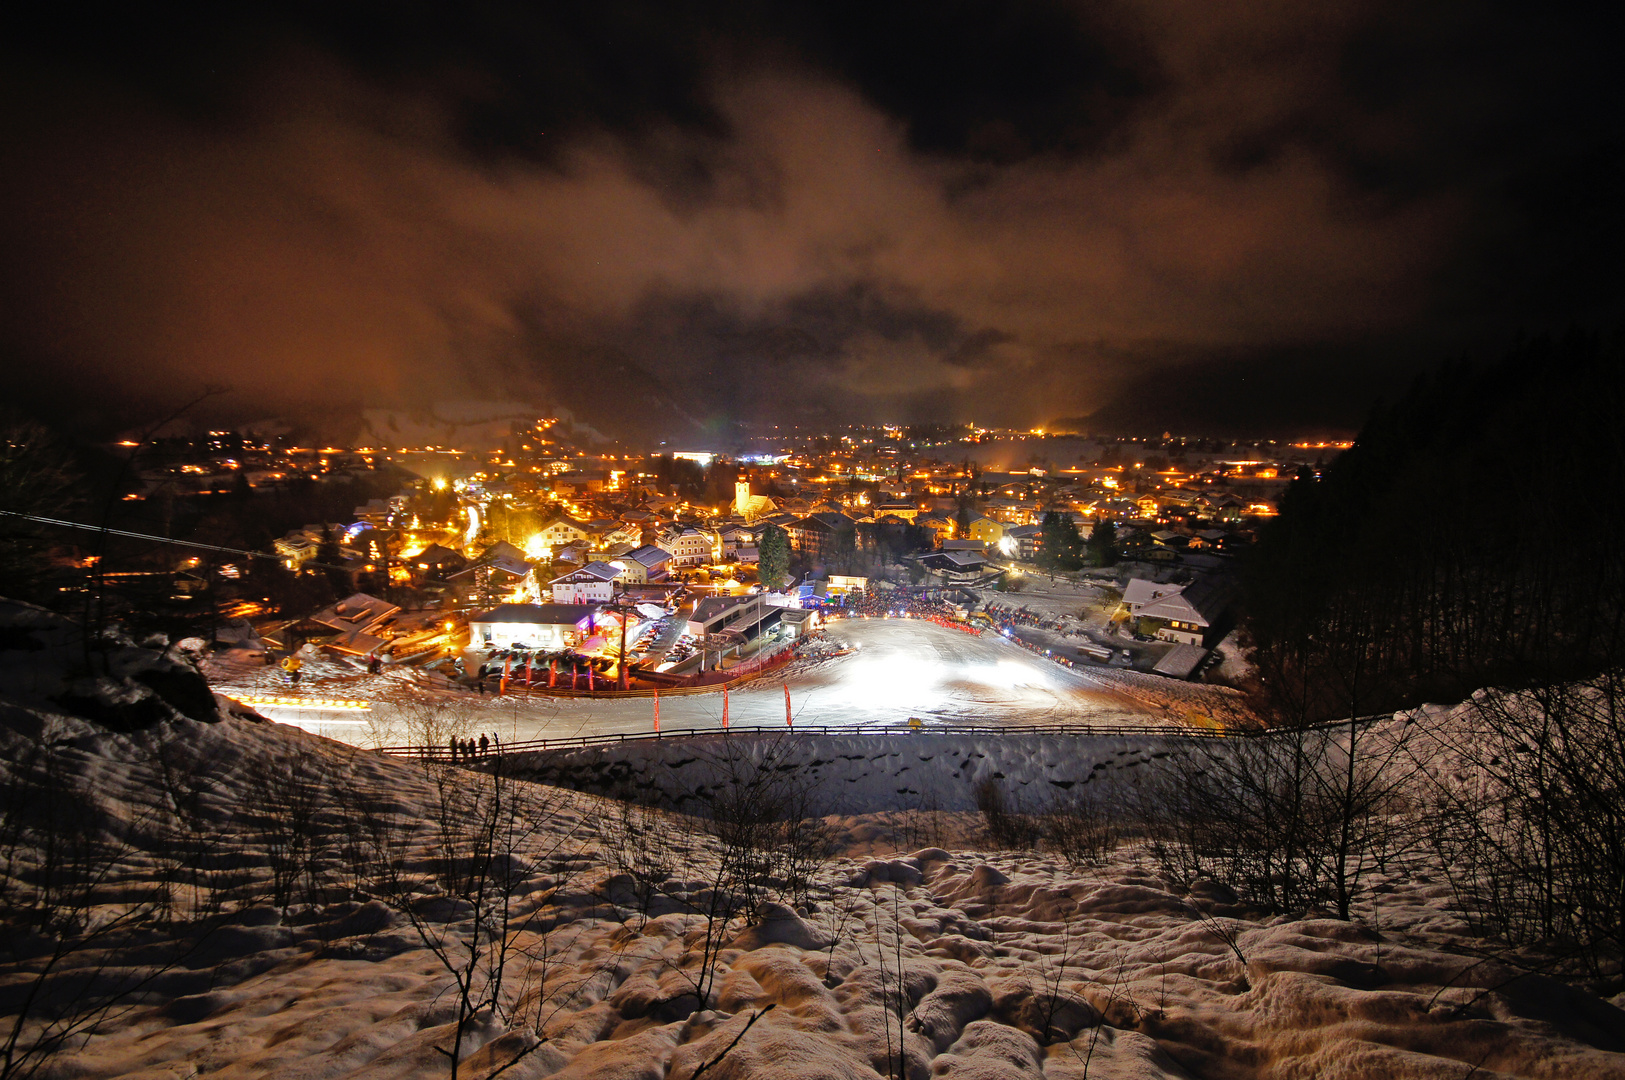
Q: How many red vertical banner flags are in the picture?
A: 9